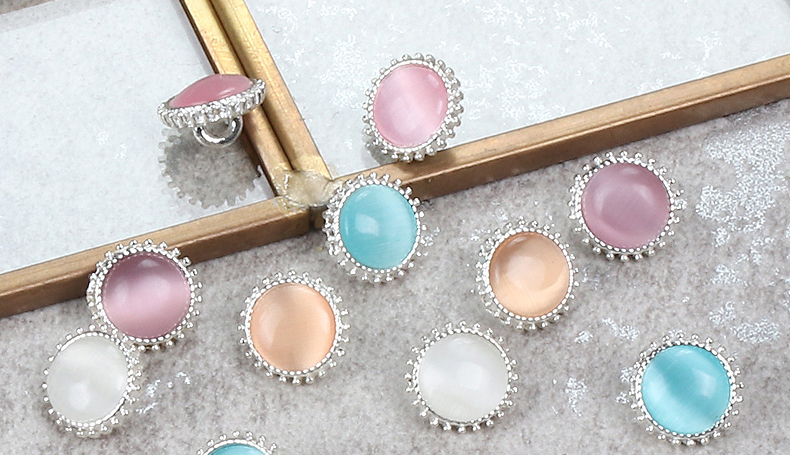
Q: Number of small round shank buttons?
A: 11